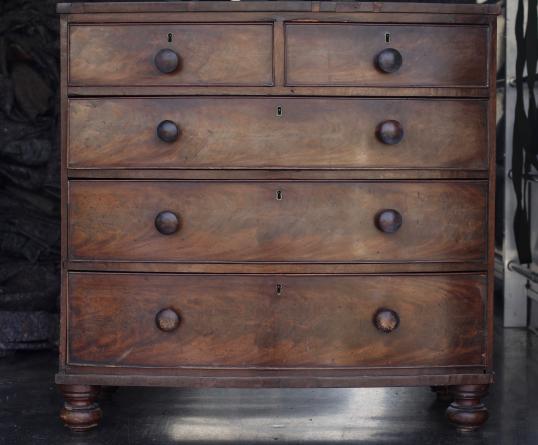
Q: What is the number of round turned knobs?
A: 8